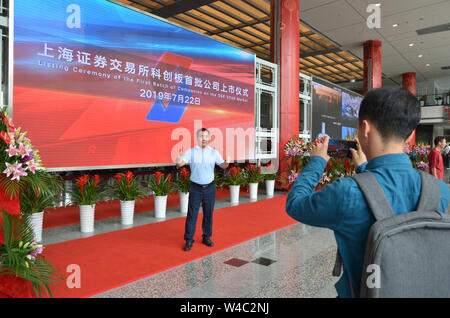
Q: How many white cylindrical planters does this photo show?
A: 8